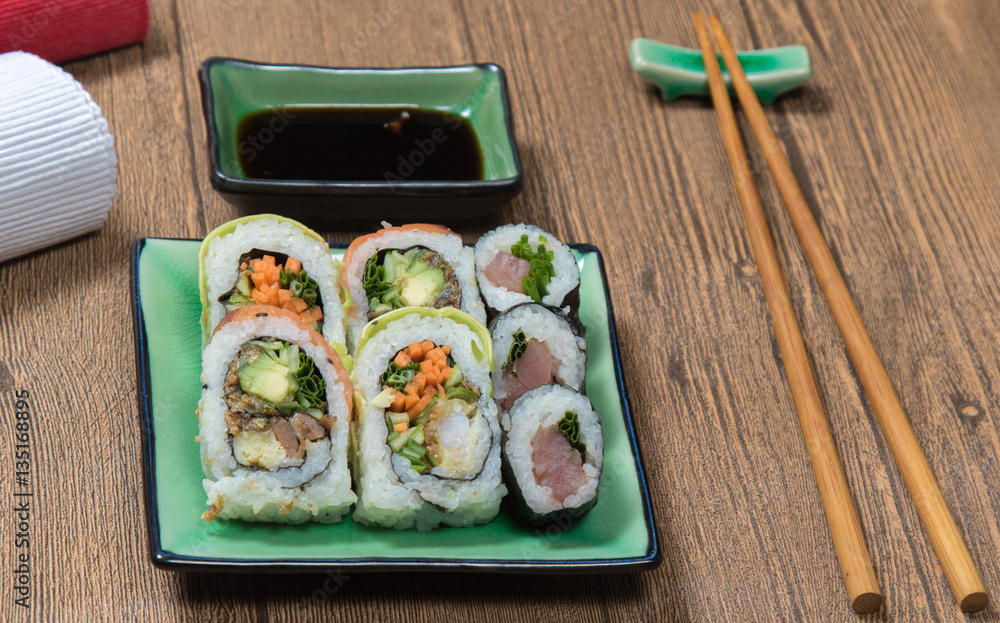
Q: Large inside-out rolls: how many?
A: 4